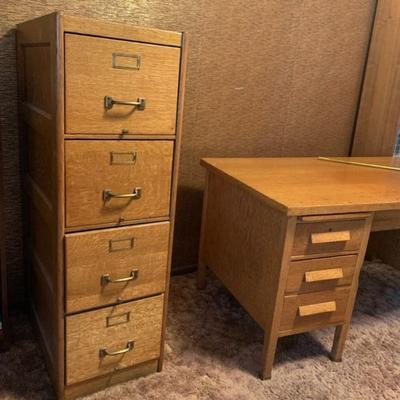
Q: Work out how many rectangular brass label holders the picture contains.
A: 4